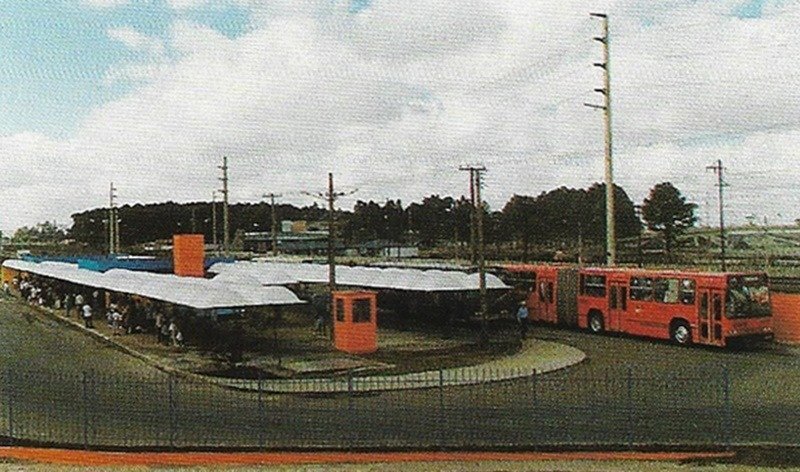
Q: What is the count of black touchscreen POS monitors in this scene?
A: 0